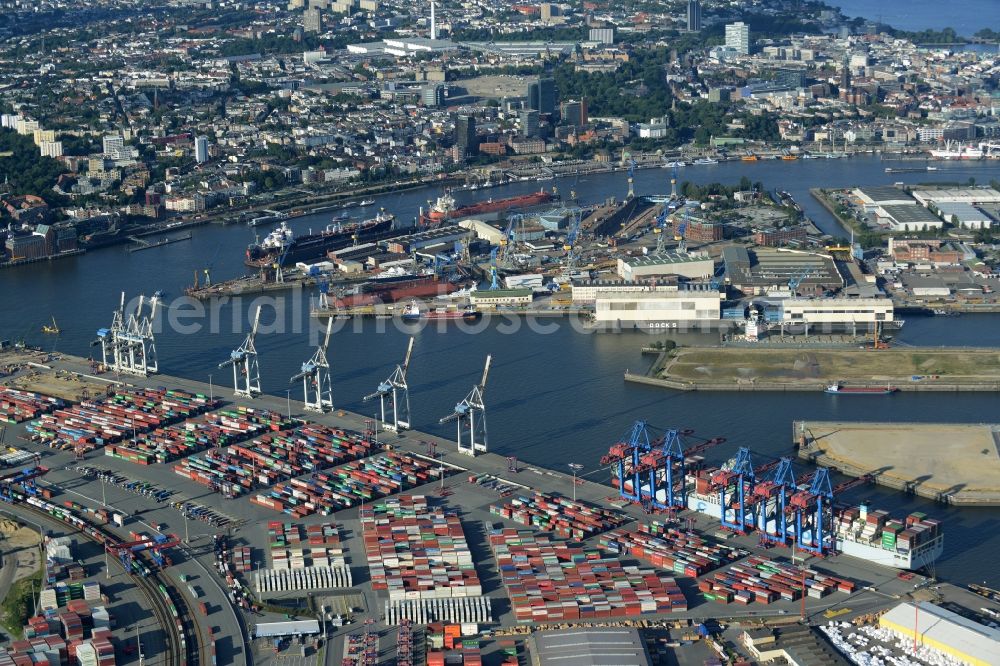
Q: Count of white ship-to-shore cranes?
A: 7